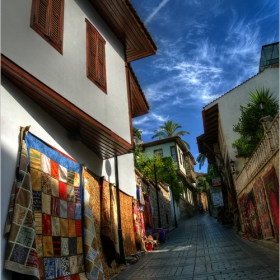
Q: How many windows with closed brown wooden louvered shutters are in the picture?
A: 2